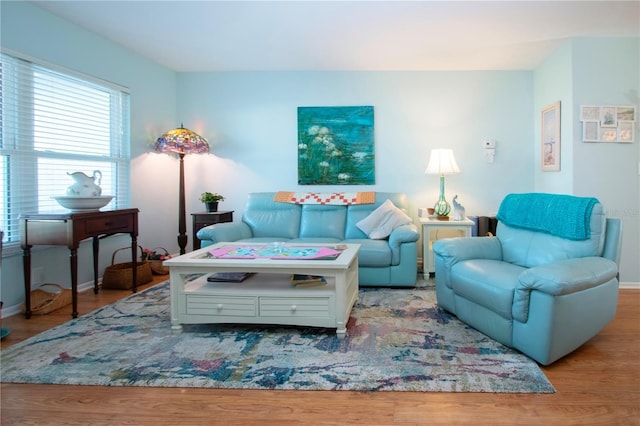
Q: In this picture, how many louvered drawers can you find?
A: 2